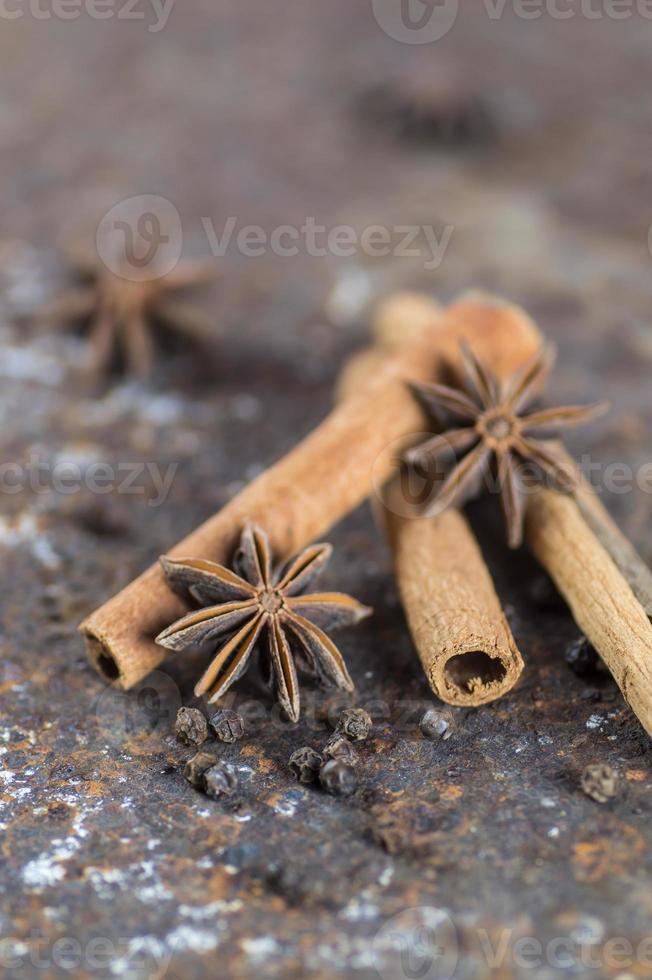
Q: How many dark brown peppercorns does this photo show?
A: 11